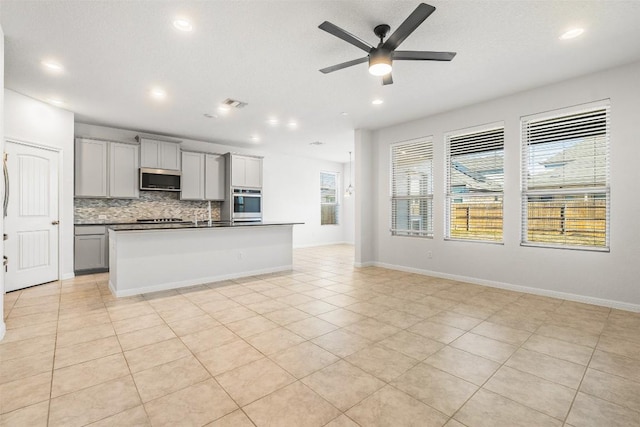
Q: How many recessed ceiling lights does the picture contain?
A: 10